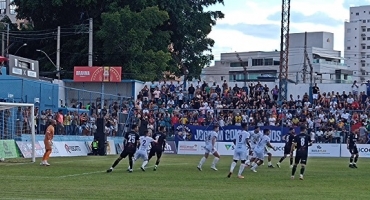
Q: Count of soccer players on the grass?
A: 11